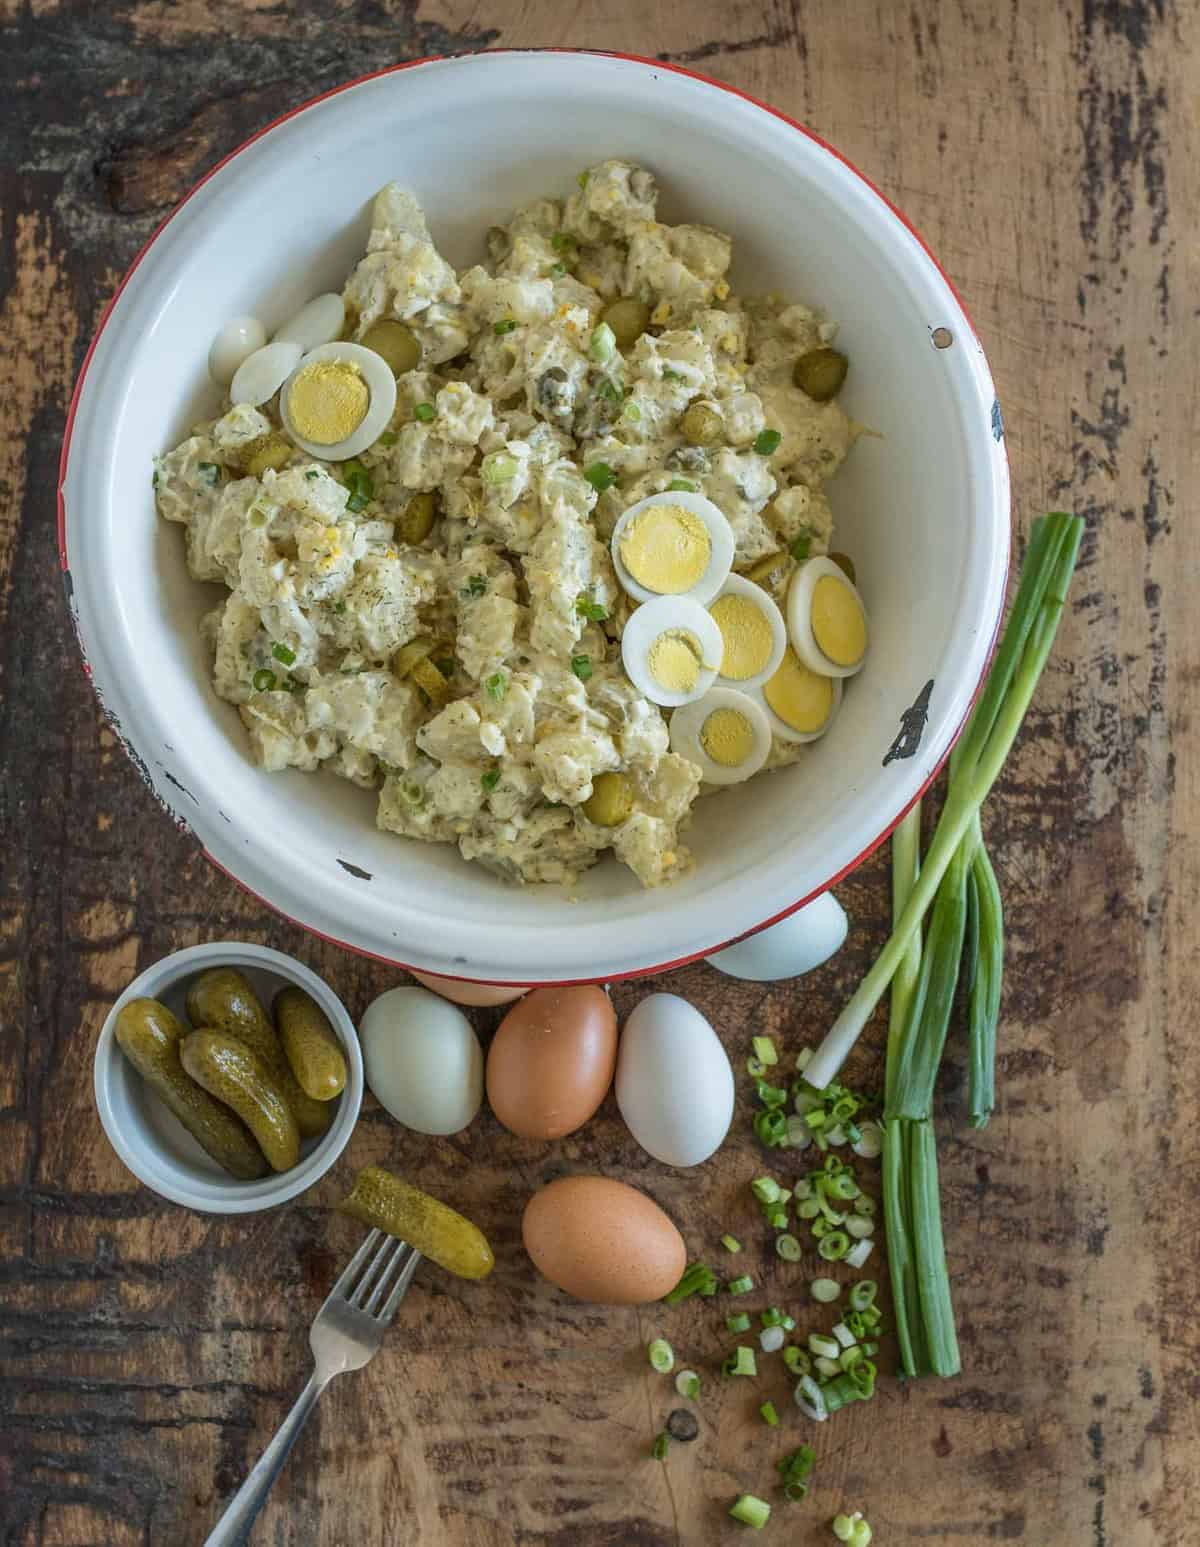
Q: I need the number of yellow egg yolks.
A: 7